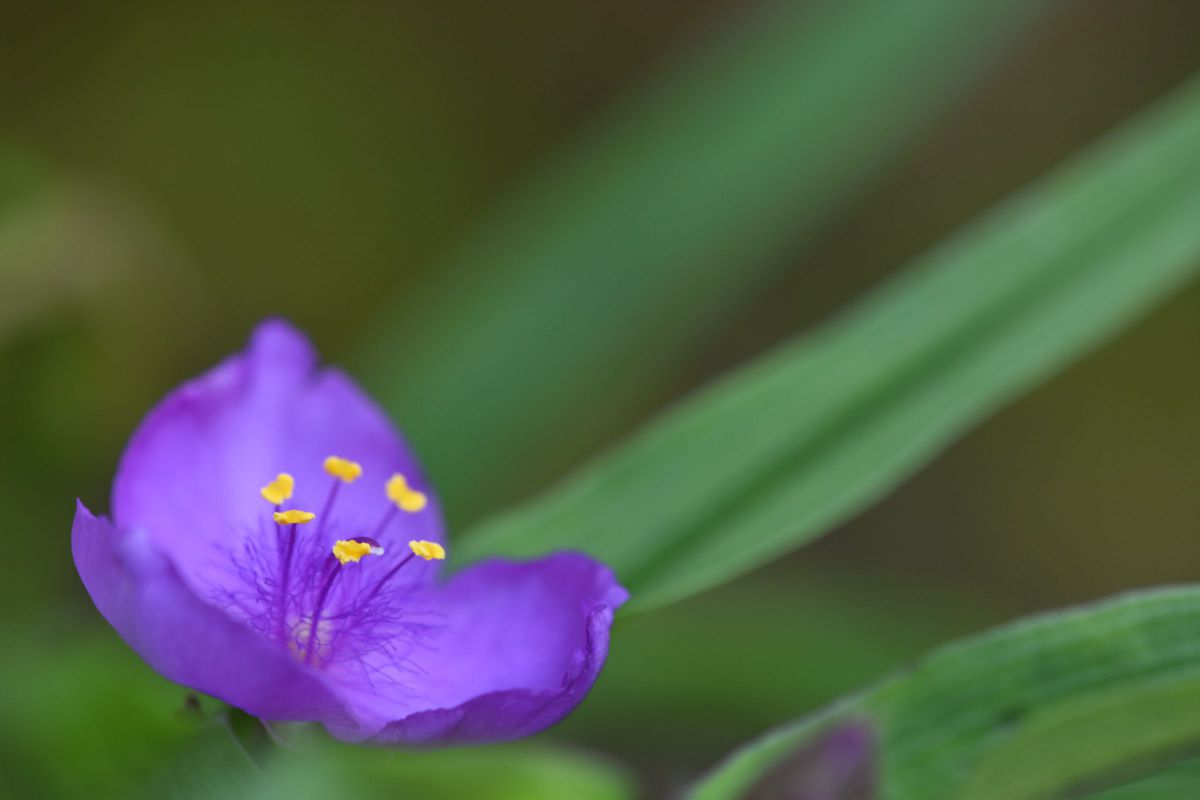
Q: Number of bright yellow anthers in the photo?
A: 6